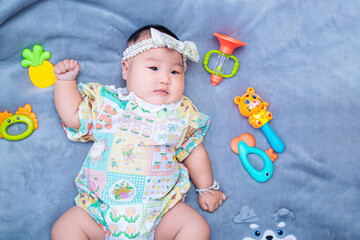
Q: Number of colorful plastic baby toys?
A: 5